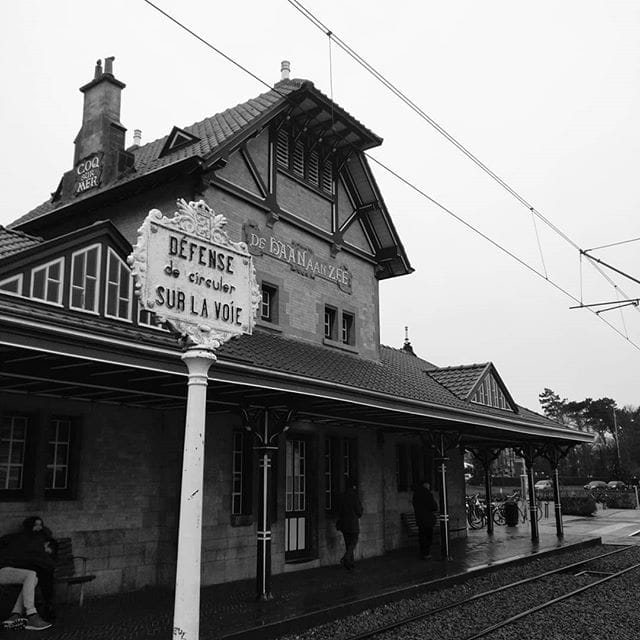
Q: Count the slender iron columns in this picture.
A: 5